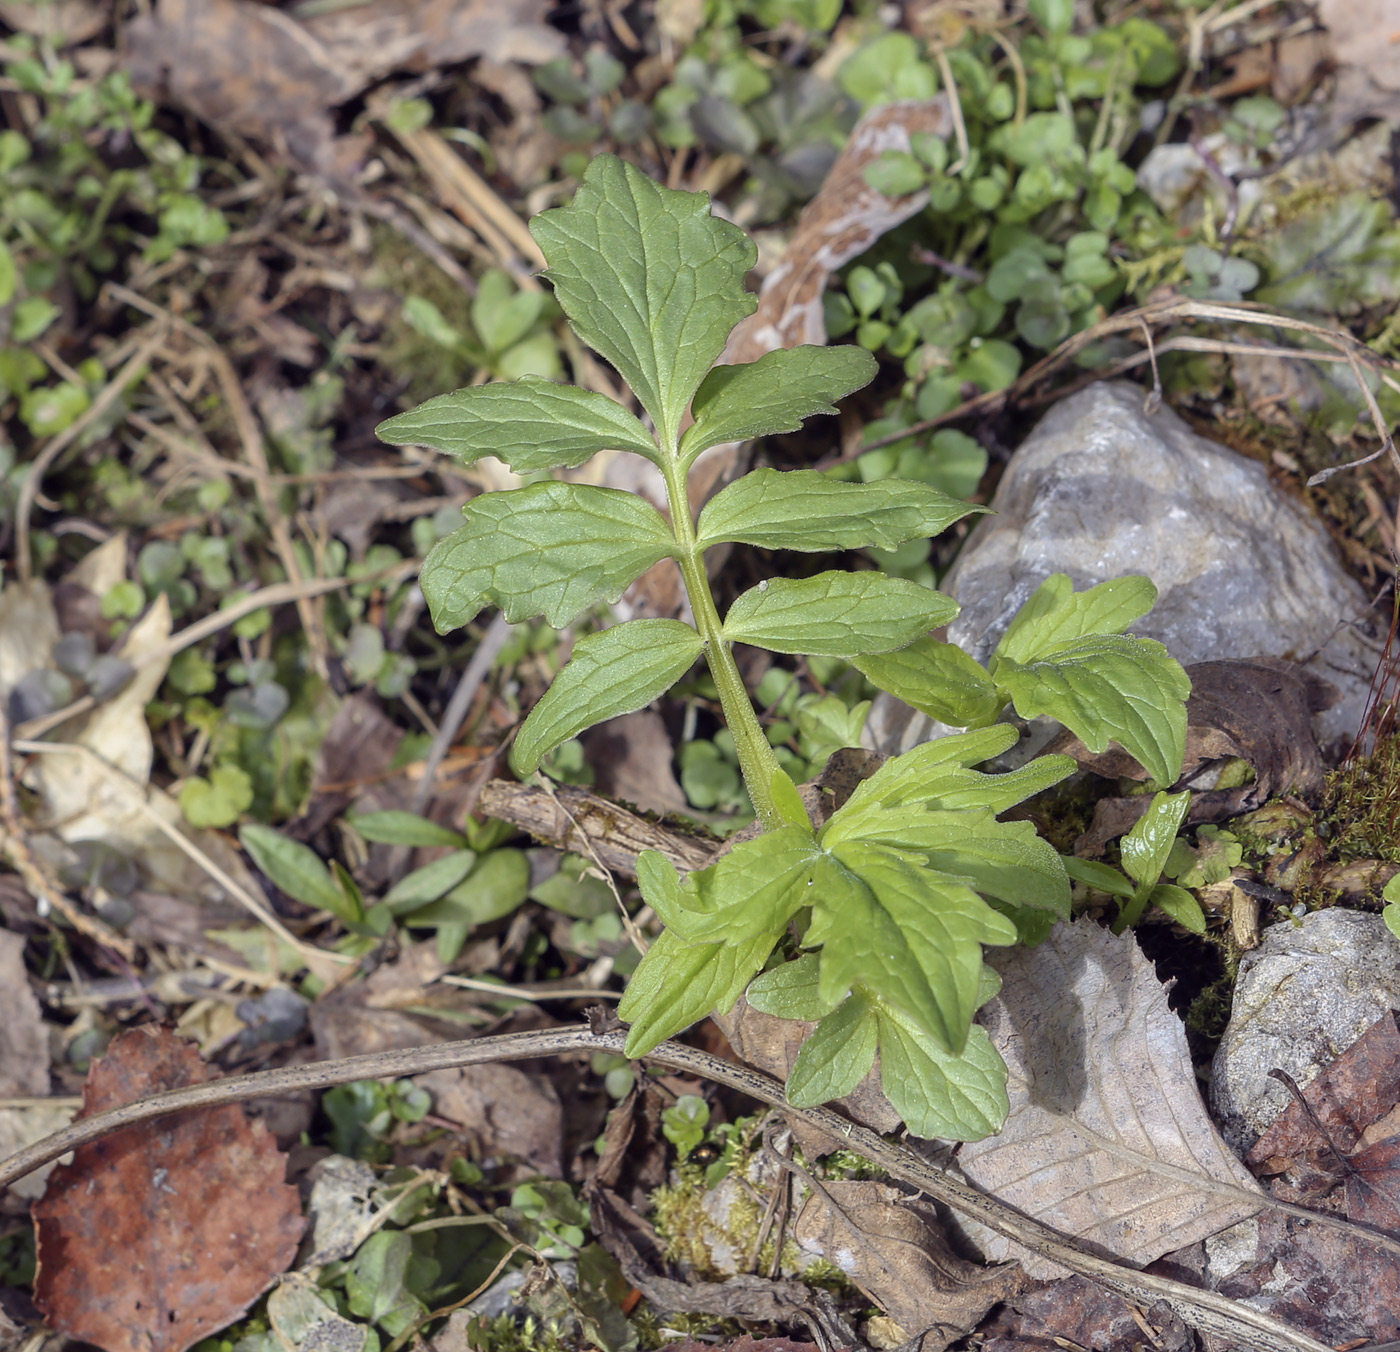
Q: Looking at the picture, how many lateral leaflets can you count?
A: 6